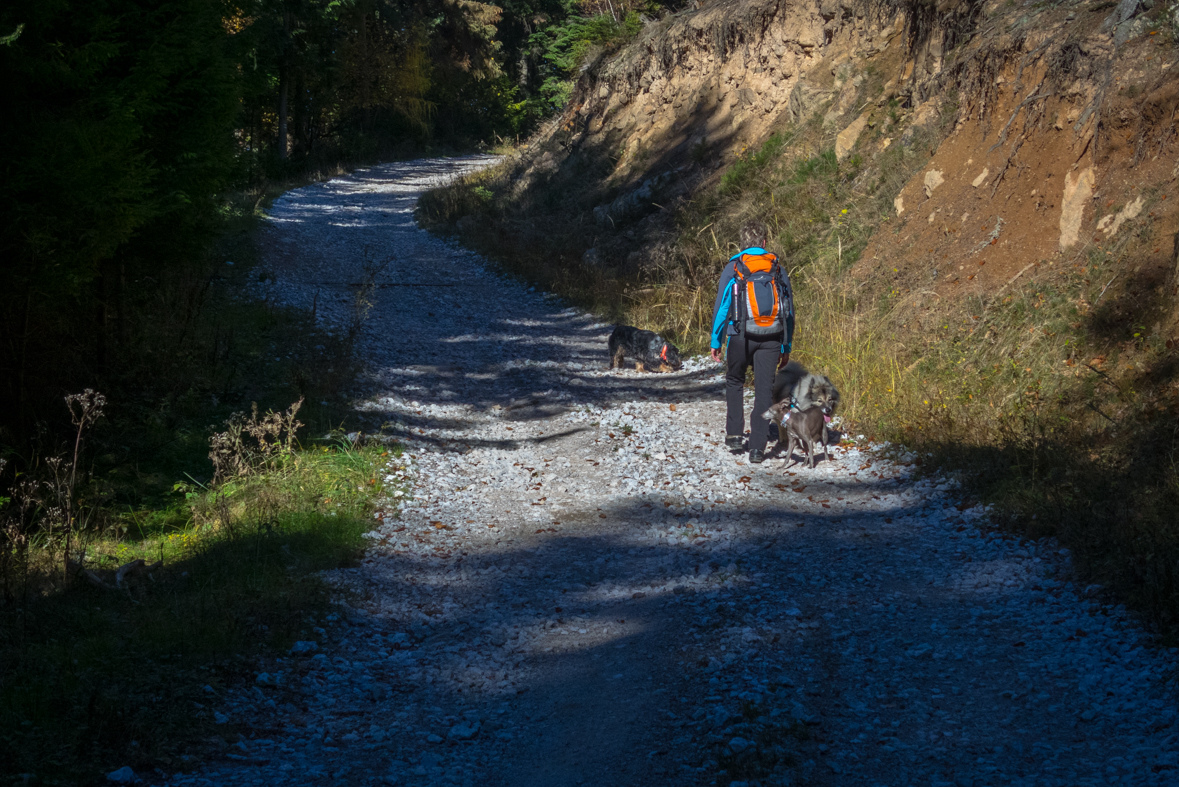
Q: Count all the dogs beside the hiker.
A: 3